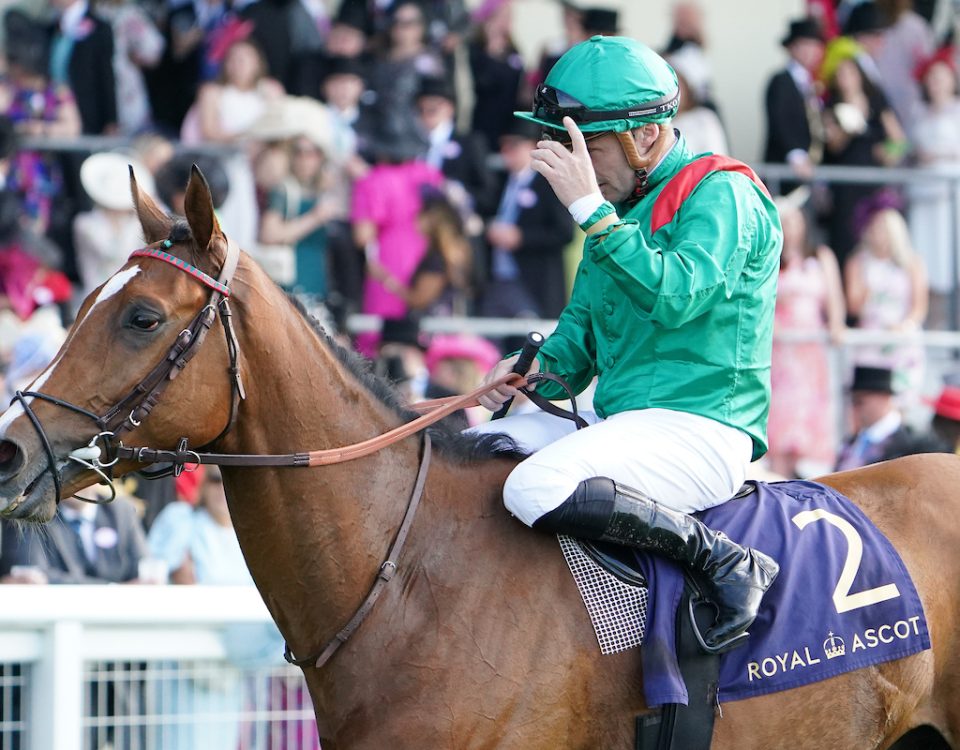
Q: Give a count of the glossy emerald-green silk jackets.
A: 1